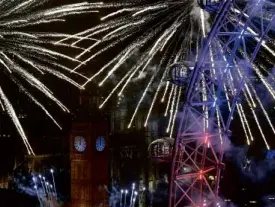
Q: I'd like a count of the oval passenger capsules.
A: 3